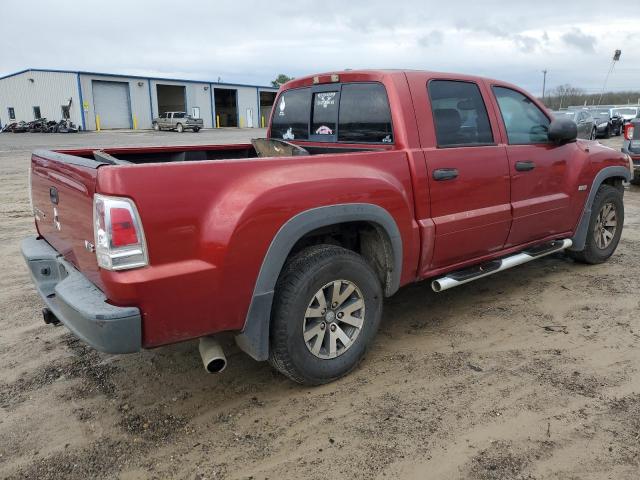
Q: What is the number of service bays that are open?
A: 3